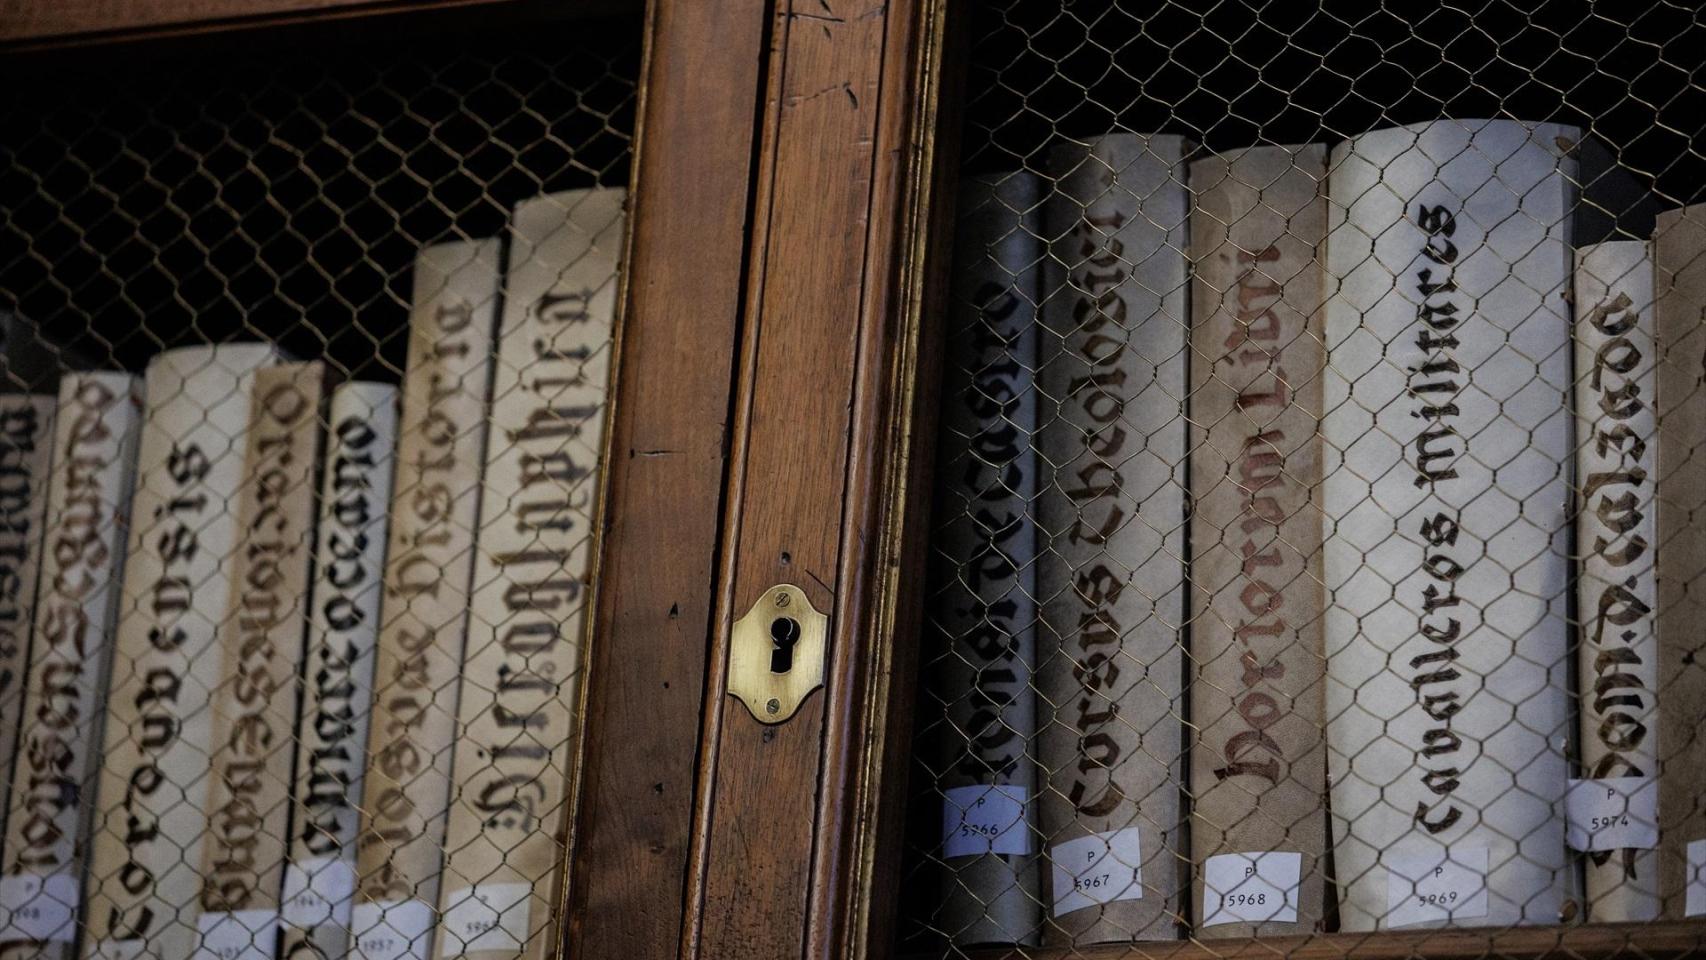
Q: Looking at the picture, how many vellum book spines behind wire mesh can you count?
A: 13